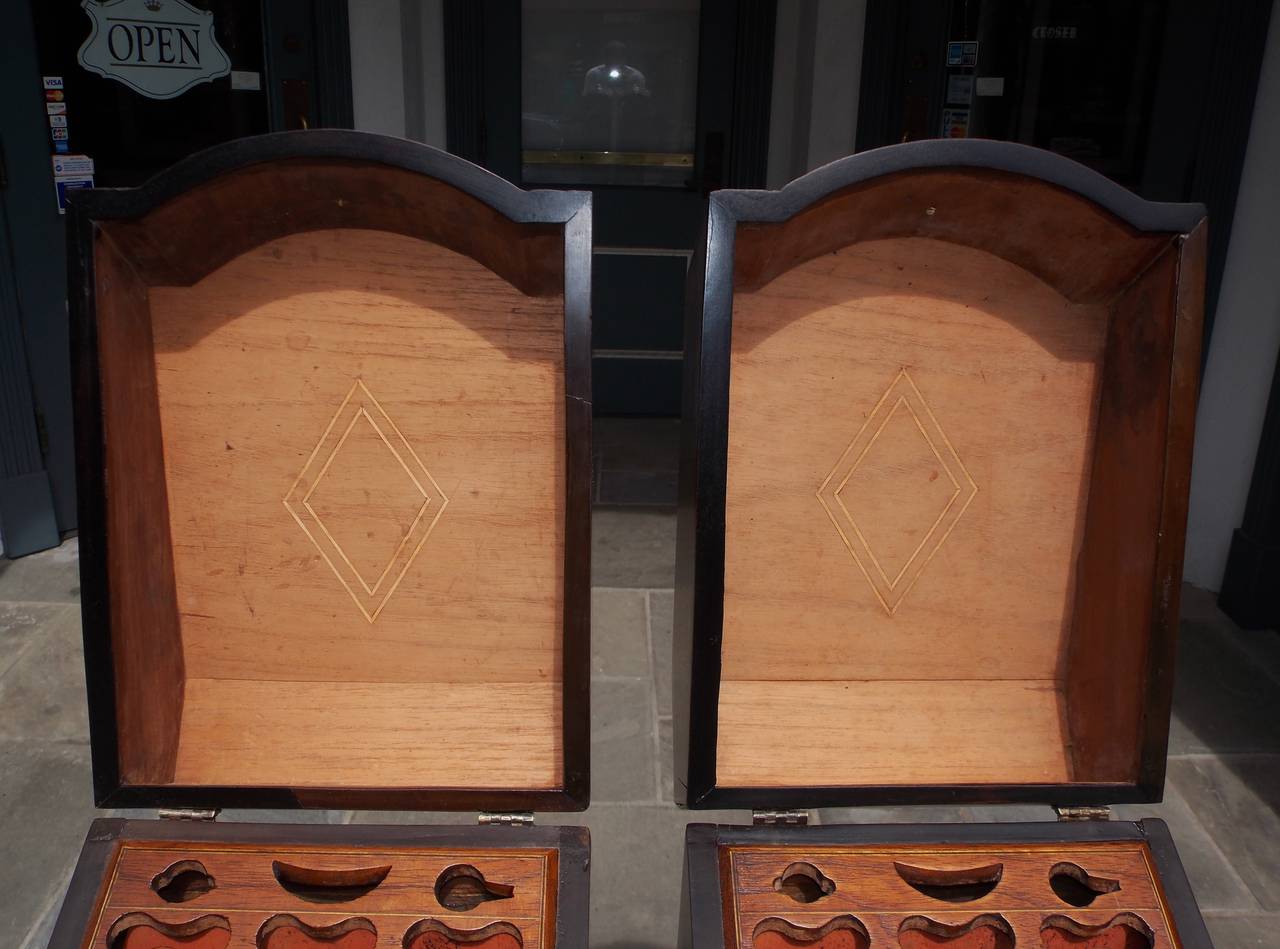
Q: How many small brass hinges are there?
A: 4